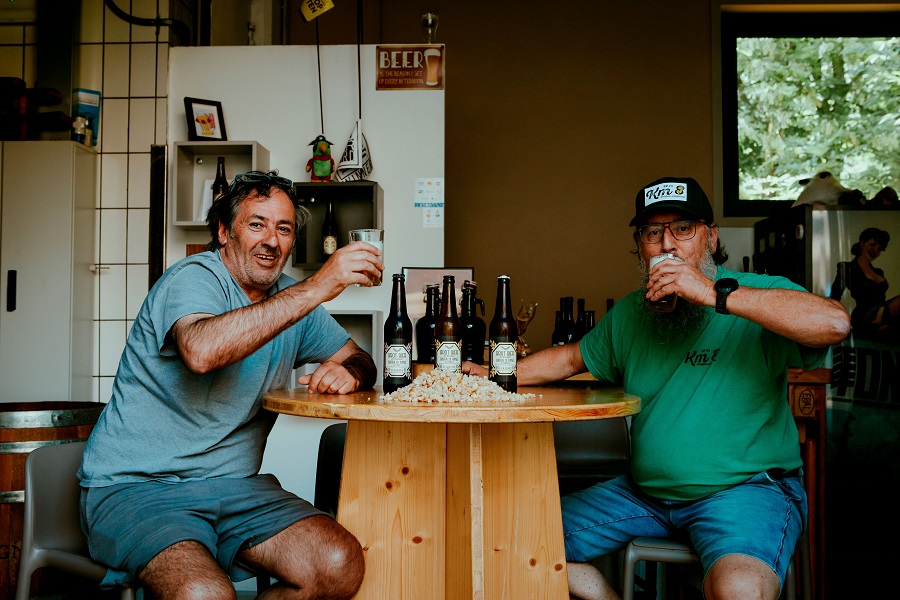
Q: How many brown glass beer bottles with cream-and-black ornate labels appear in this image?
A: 3